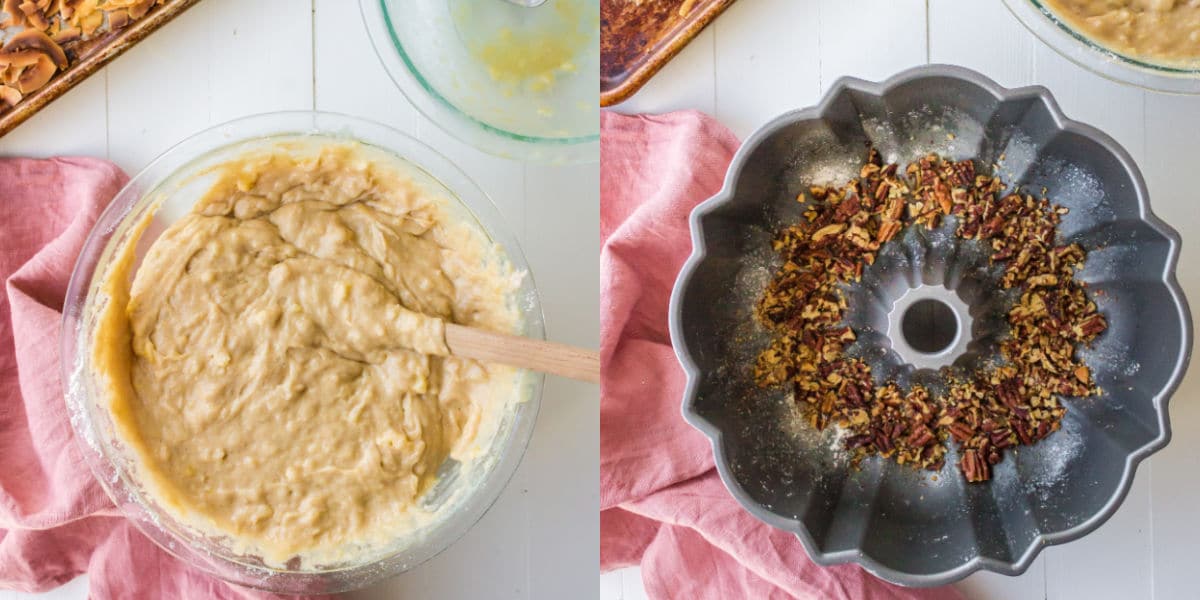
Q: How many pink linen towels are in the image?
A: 2